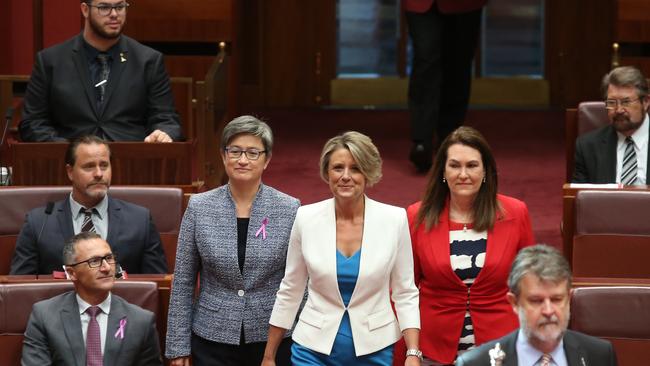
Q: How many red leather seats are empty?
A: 2